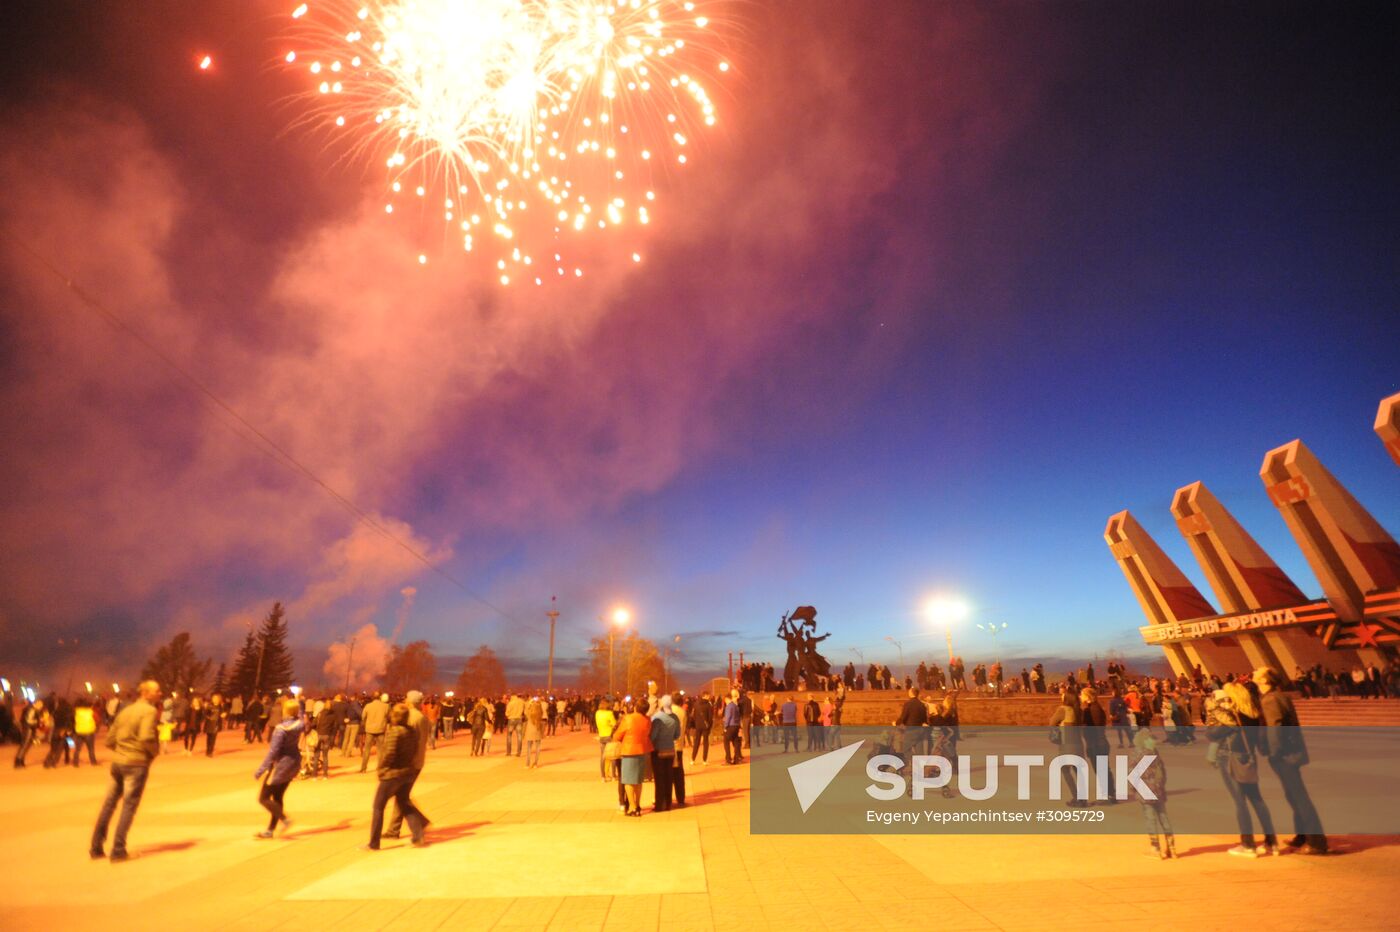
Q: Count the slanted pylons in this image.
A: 4